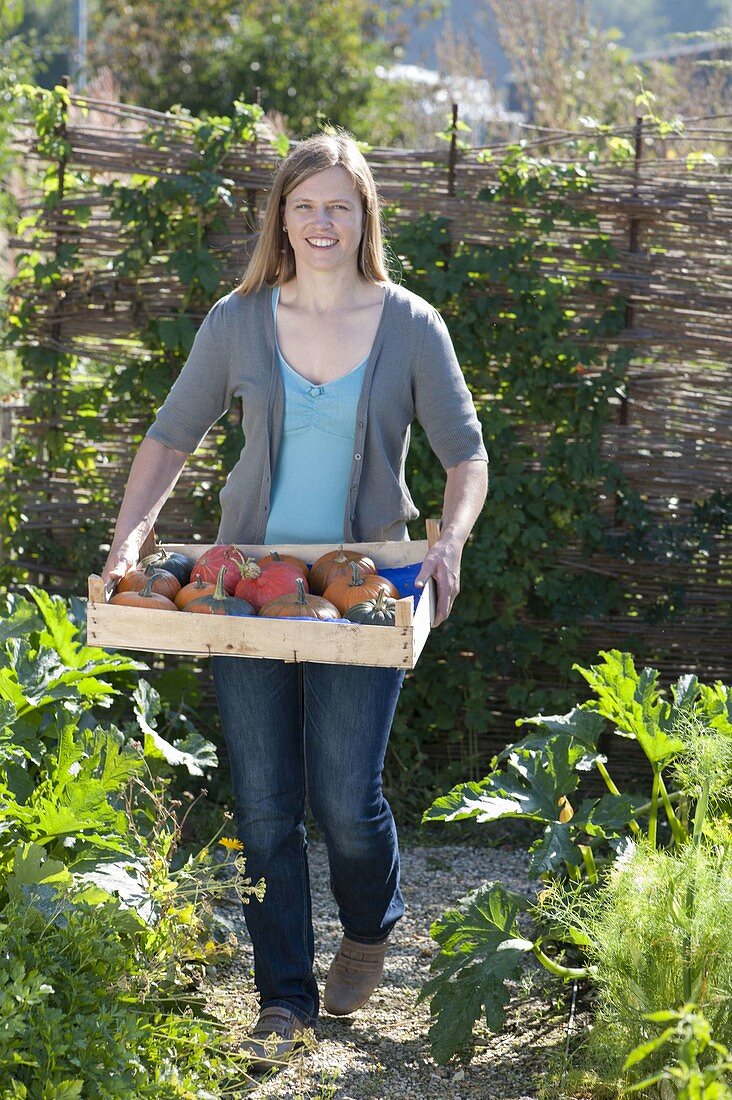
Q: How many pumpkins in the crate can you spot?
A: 12